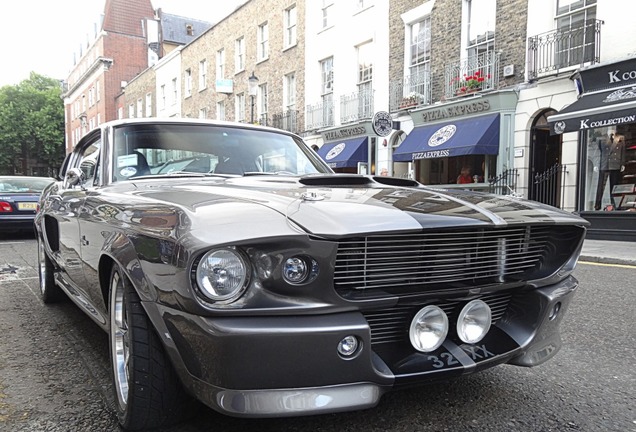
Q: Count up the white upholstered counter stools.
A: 0